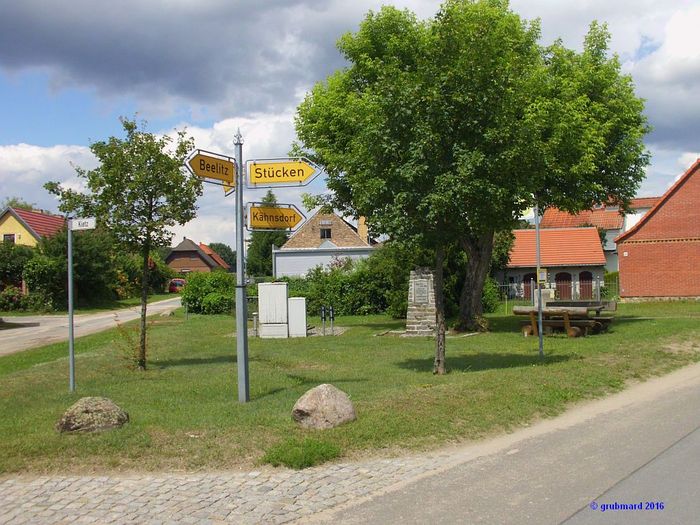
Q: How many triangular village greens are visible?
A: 1